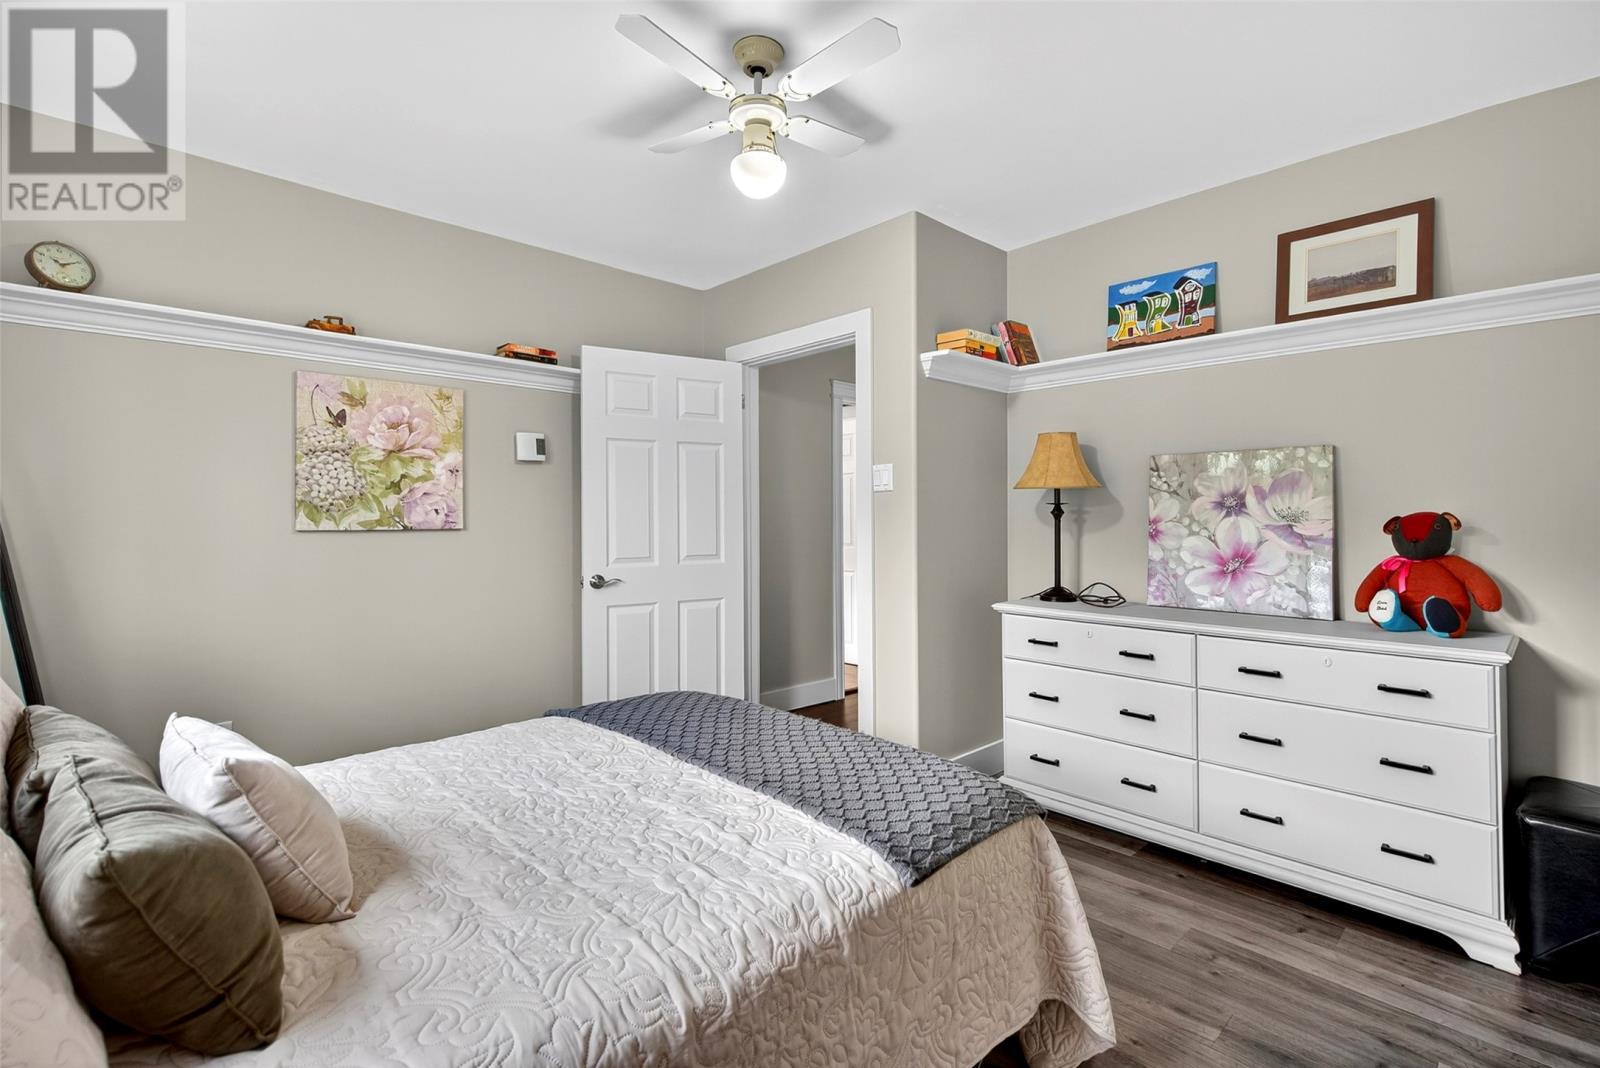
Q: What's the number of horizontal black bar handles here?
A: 12